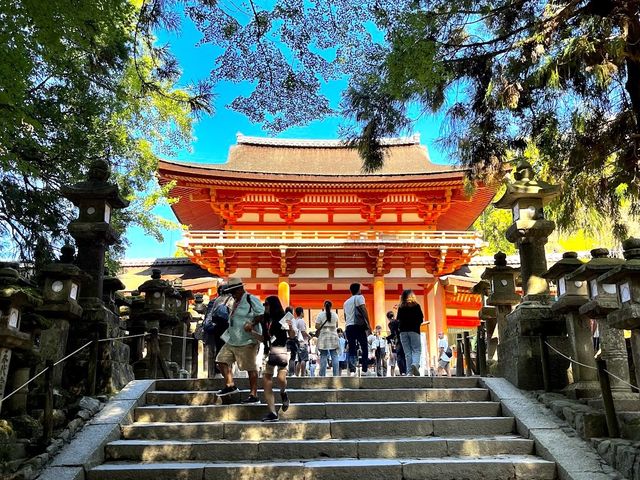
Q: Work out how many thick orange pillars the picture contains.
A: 3